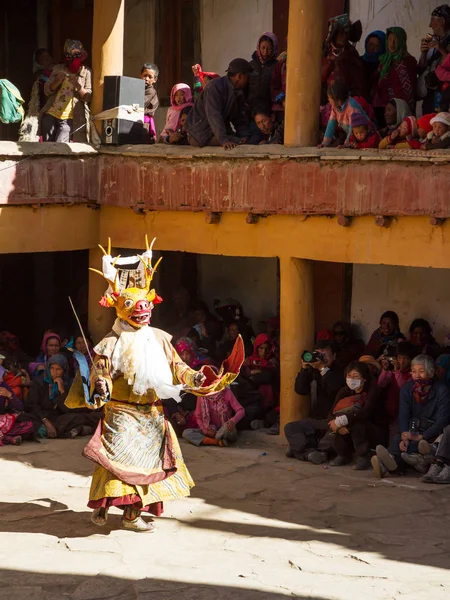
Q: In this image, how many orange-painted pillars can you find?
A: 4